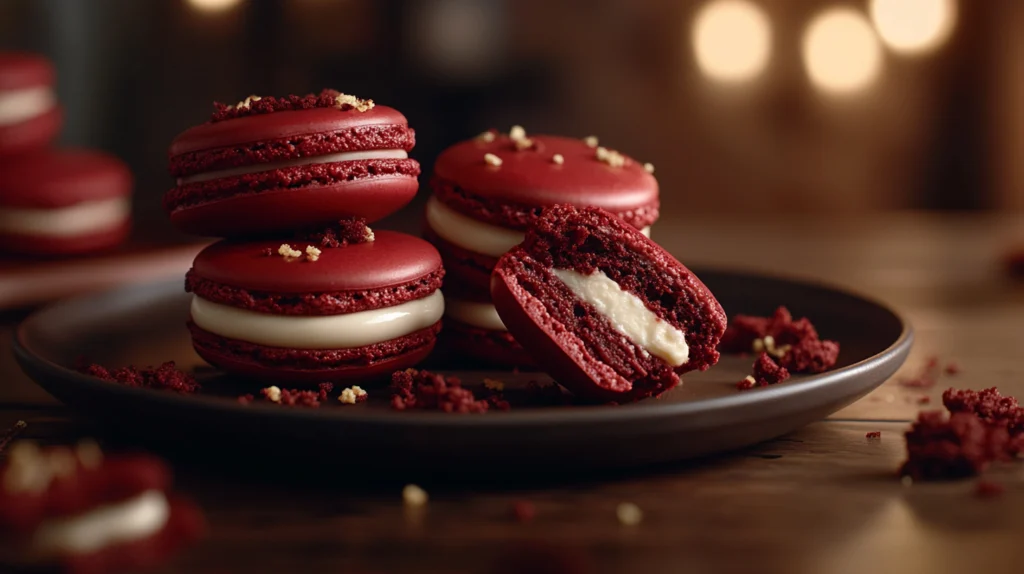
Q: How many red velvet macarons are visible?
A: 8